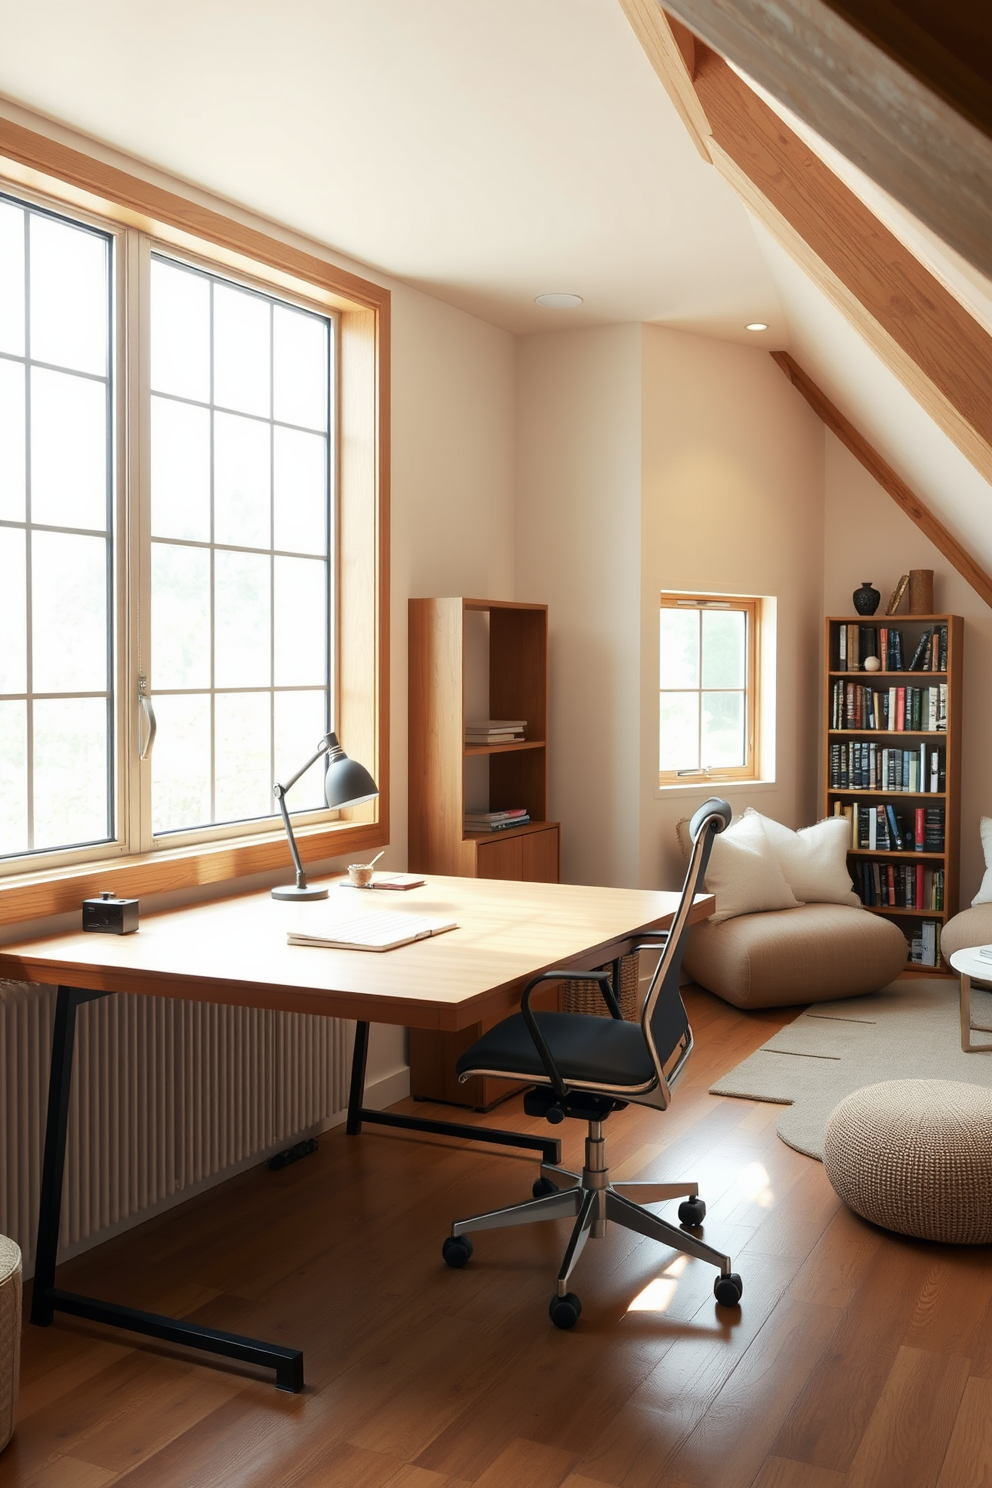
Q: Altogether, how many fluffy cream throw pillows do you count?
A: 3